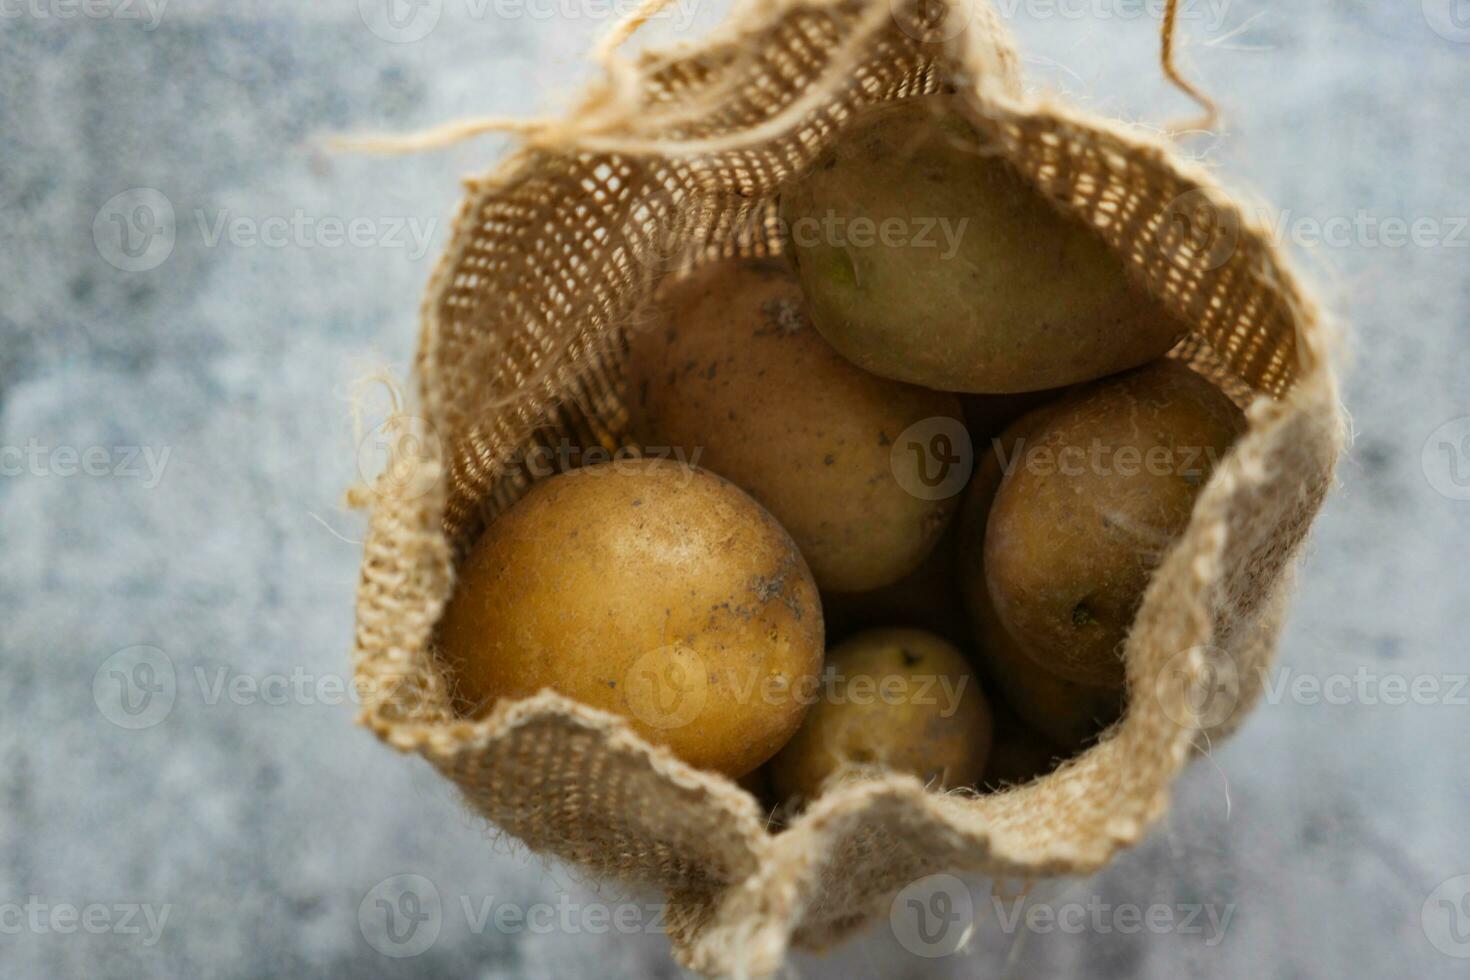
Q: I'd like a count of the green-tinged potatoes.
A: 1